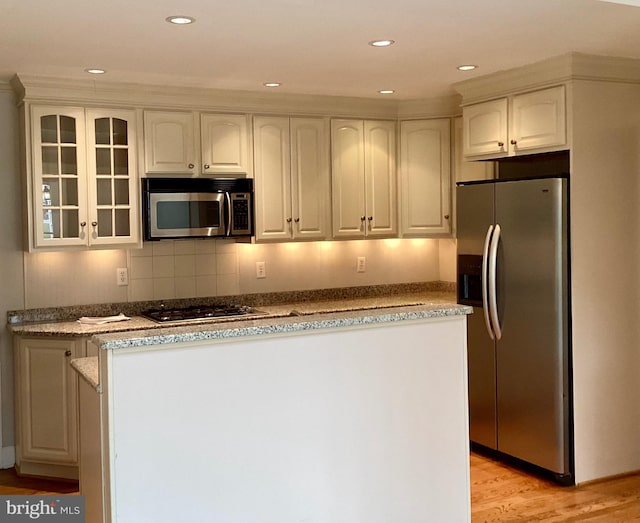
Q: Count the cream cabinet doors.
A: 12